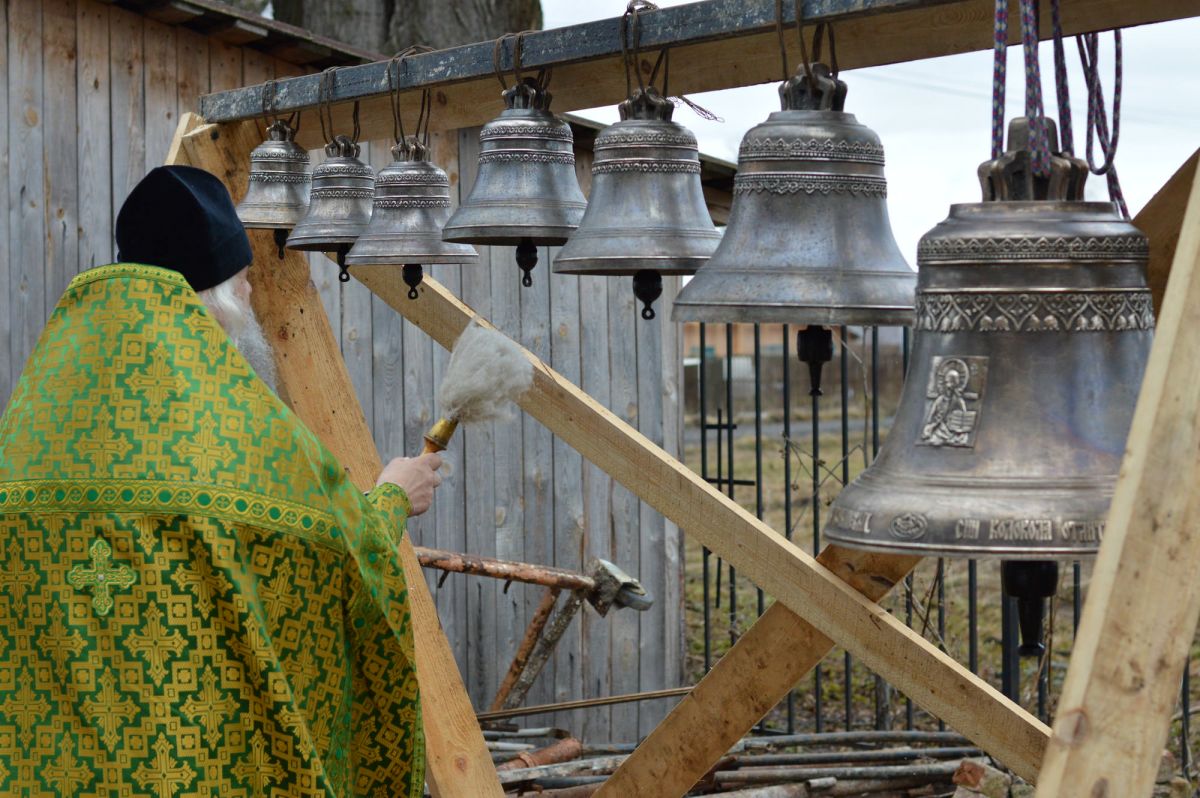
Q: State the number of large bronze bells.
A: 7